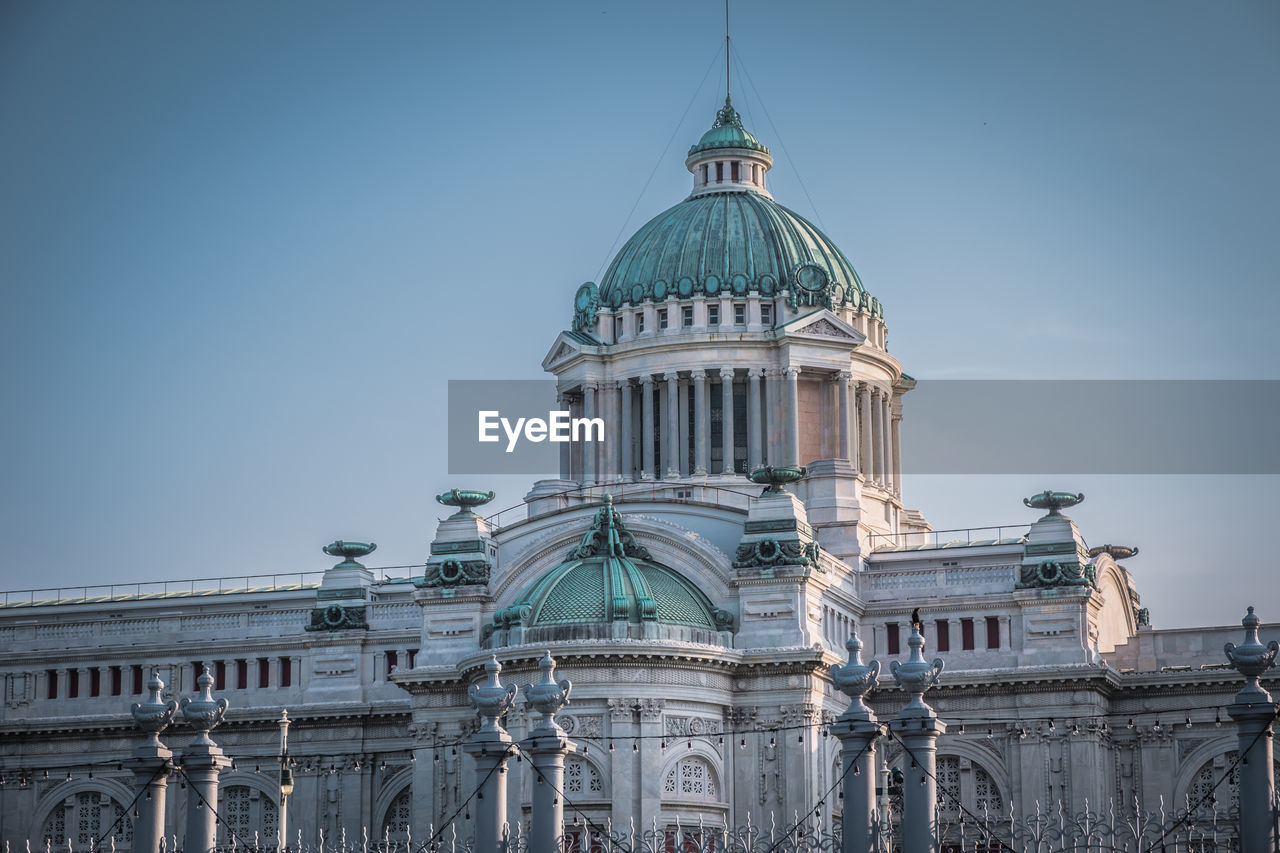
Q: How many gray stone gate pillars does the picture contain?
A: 7